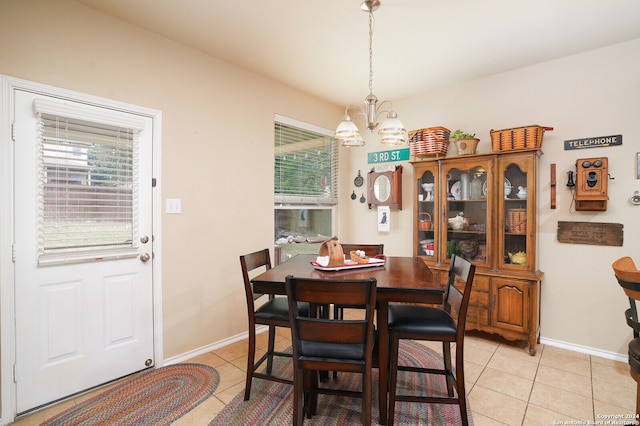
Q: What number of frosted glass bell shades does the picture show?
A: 4